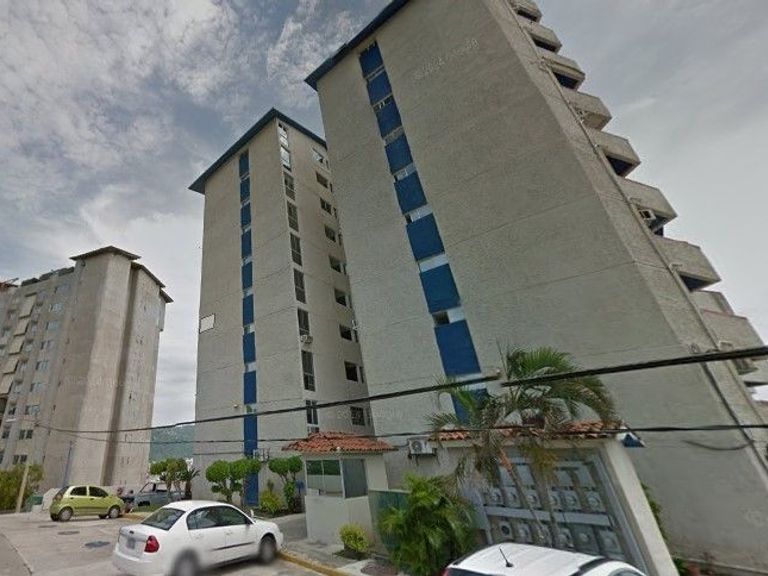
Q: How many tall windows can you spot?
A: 9